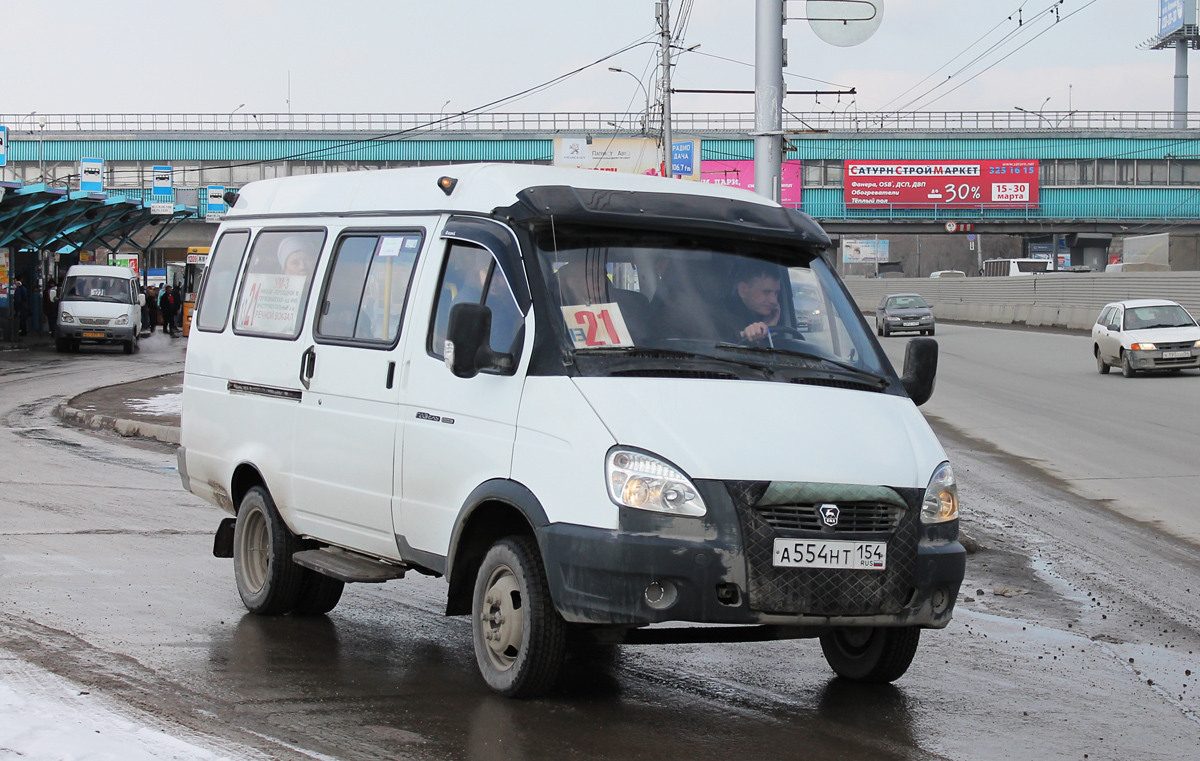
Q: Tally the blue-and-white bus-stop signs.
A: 4